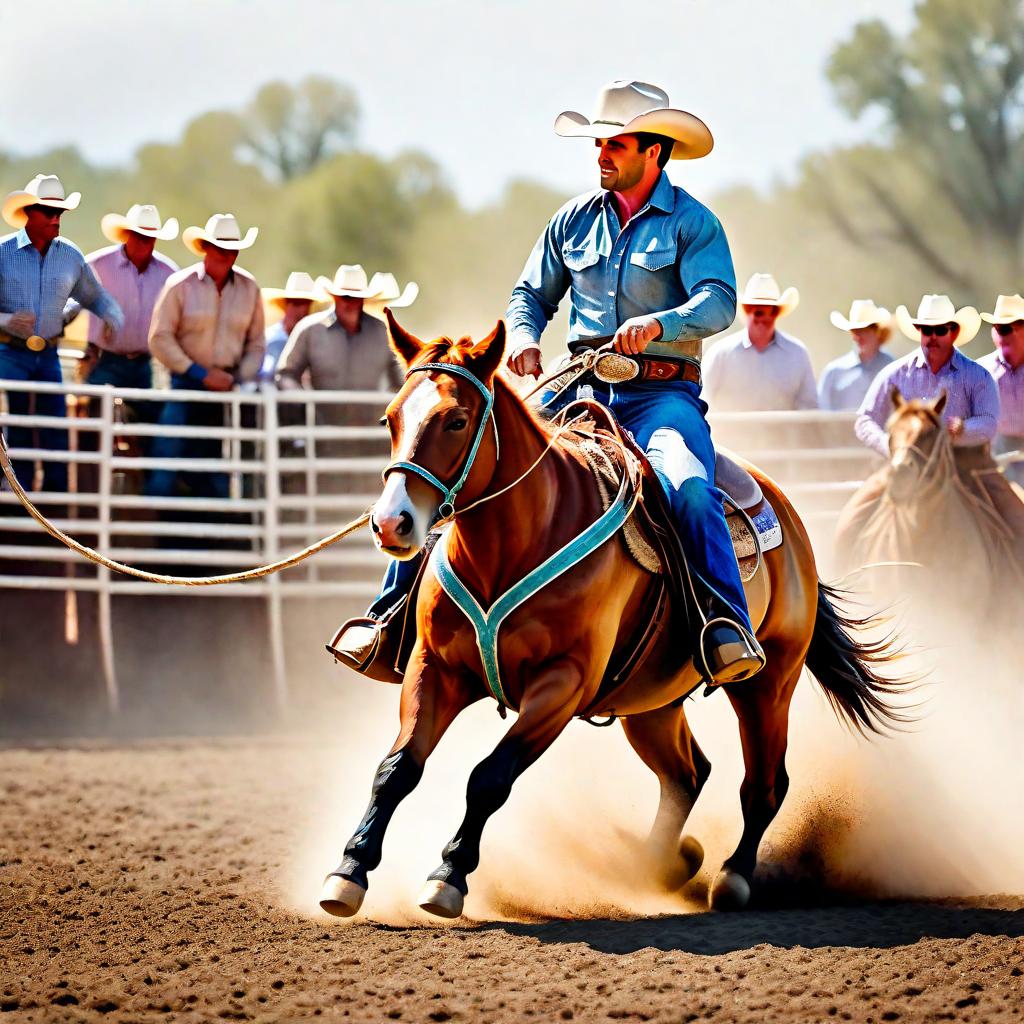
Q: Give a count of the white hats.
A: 11